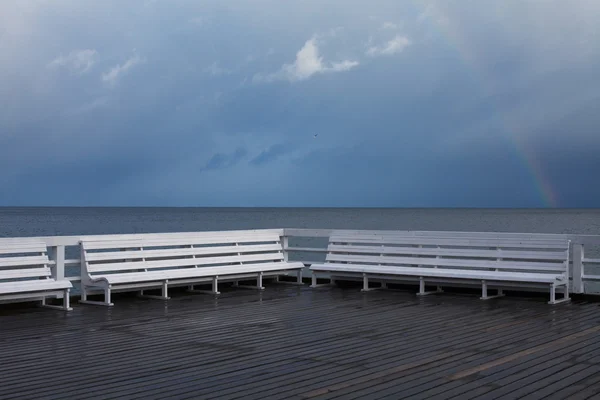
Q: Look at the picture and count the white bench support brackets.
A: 11